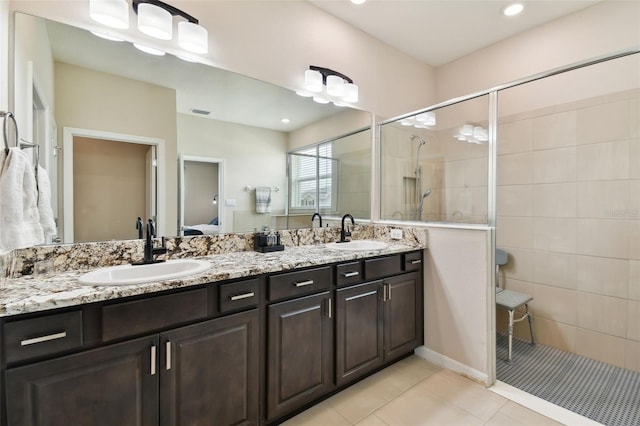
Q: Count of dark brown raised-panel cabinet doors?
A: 5